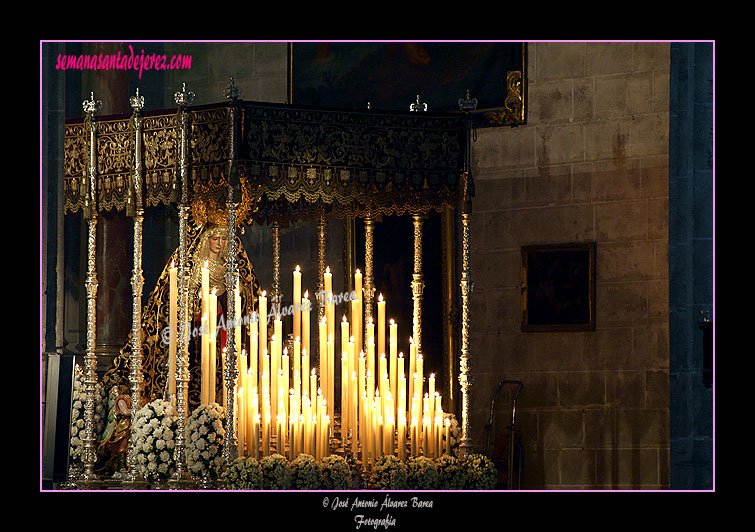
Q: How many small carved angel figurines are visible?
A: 1